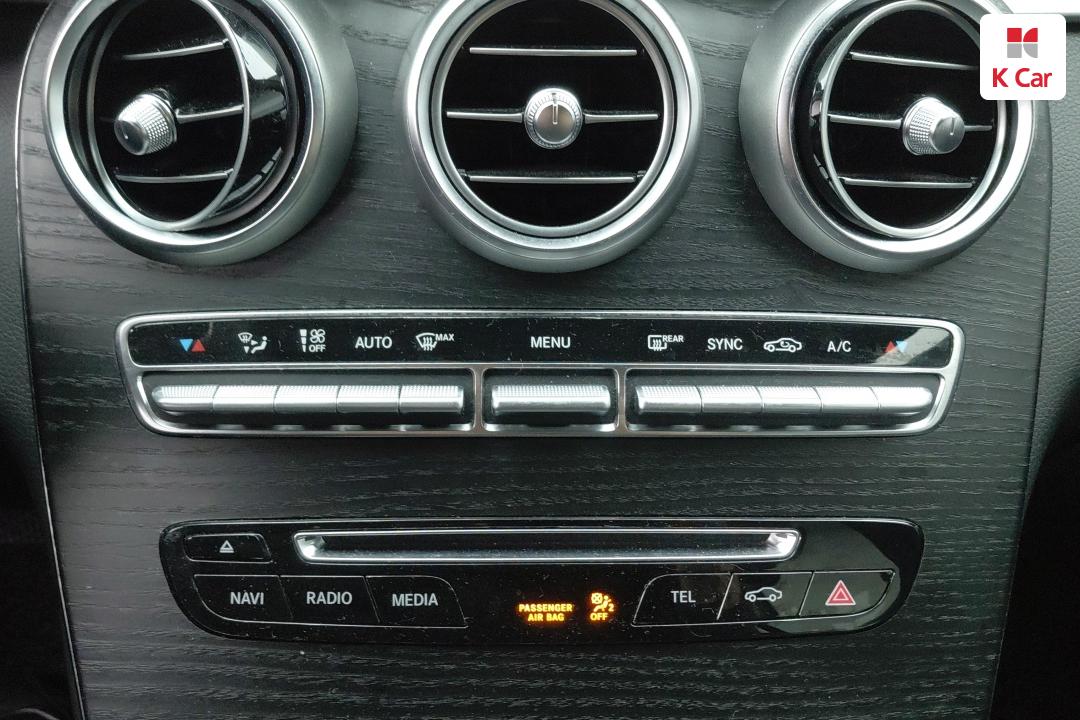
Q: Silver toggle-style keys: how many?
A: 11